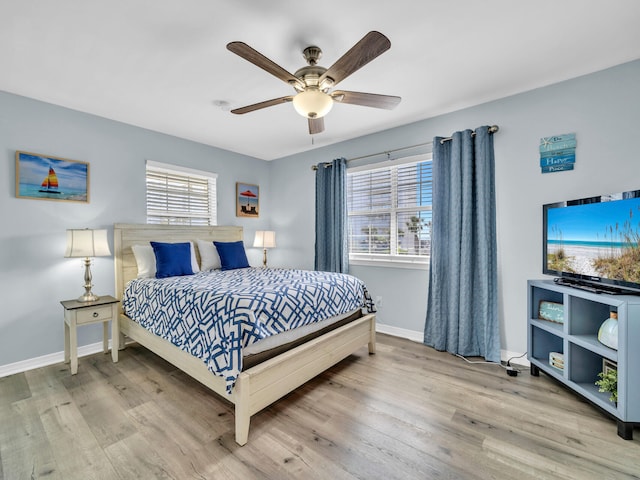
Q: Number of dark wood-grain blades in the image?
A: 5